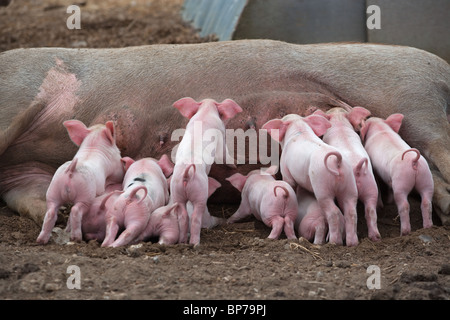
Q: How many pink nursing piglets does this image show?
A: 10